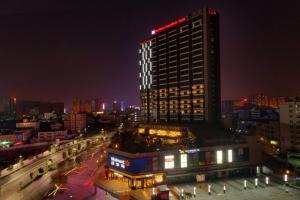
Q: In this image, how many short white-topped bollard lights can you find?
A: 9